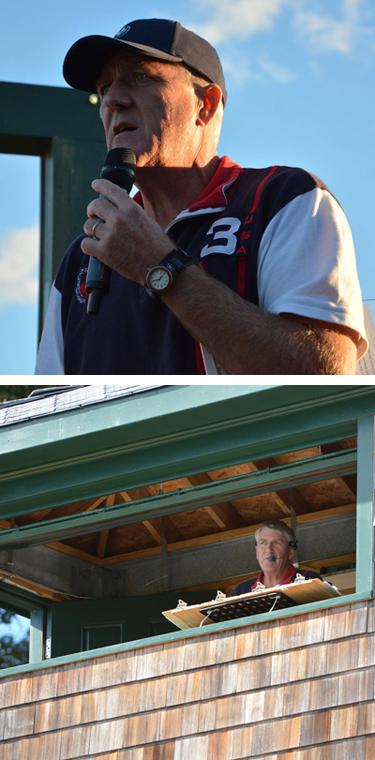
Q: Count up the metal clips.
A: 4